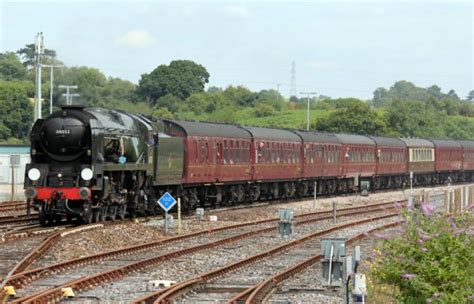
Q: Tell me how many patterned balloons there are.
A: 0